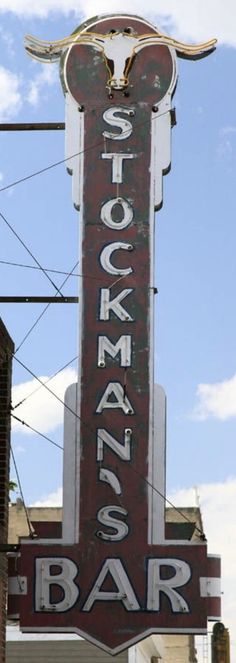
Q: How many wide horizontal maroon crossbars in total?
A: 1